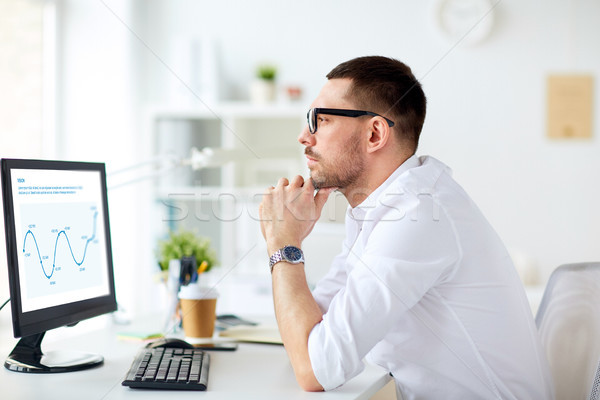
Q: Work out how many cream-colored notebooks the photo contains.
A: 1